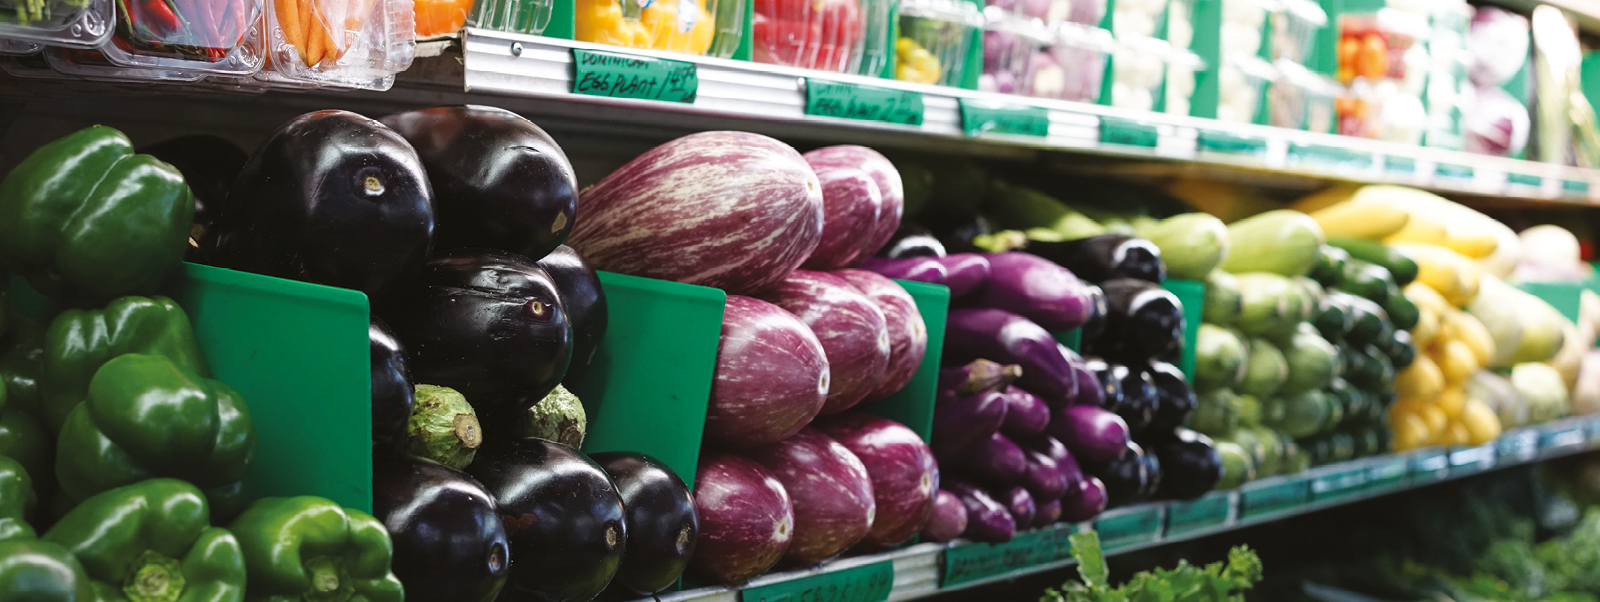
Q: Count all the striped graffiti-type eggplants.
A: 9